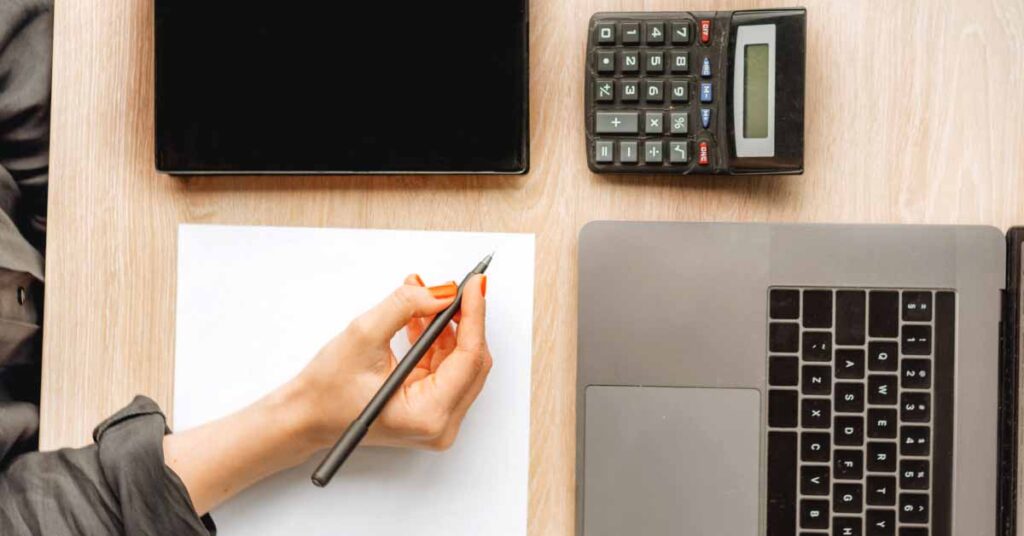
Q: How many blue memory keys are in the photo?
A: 3